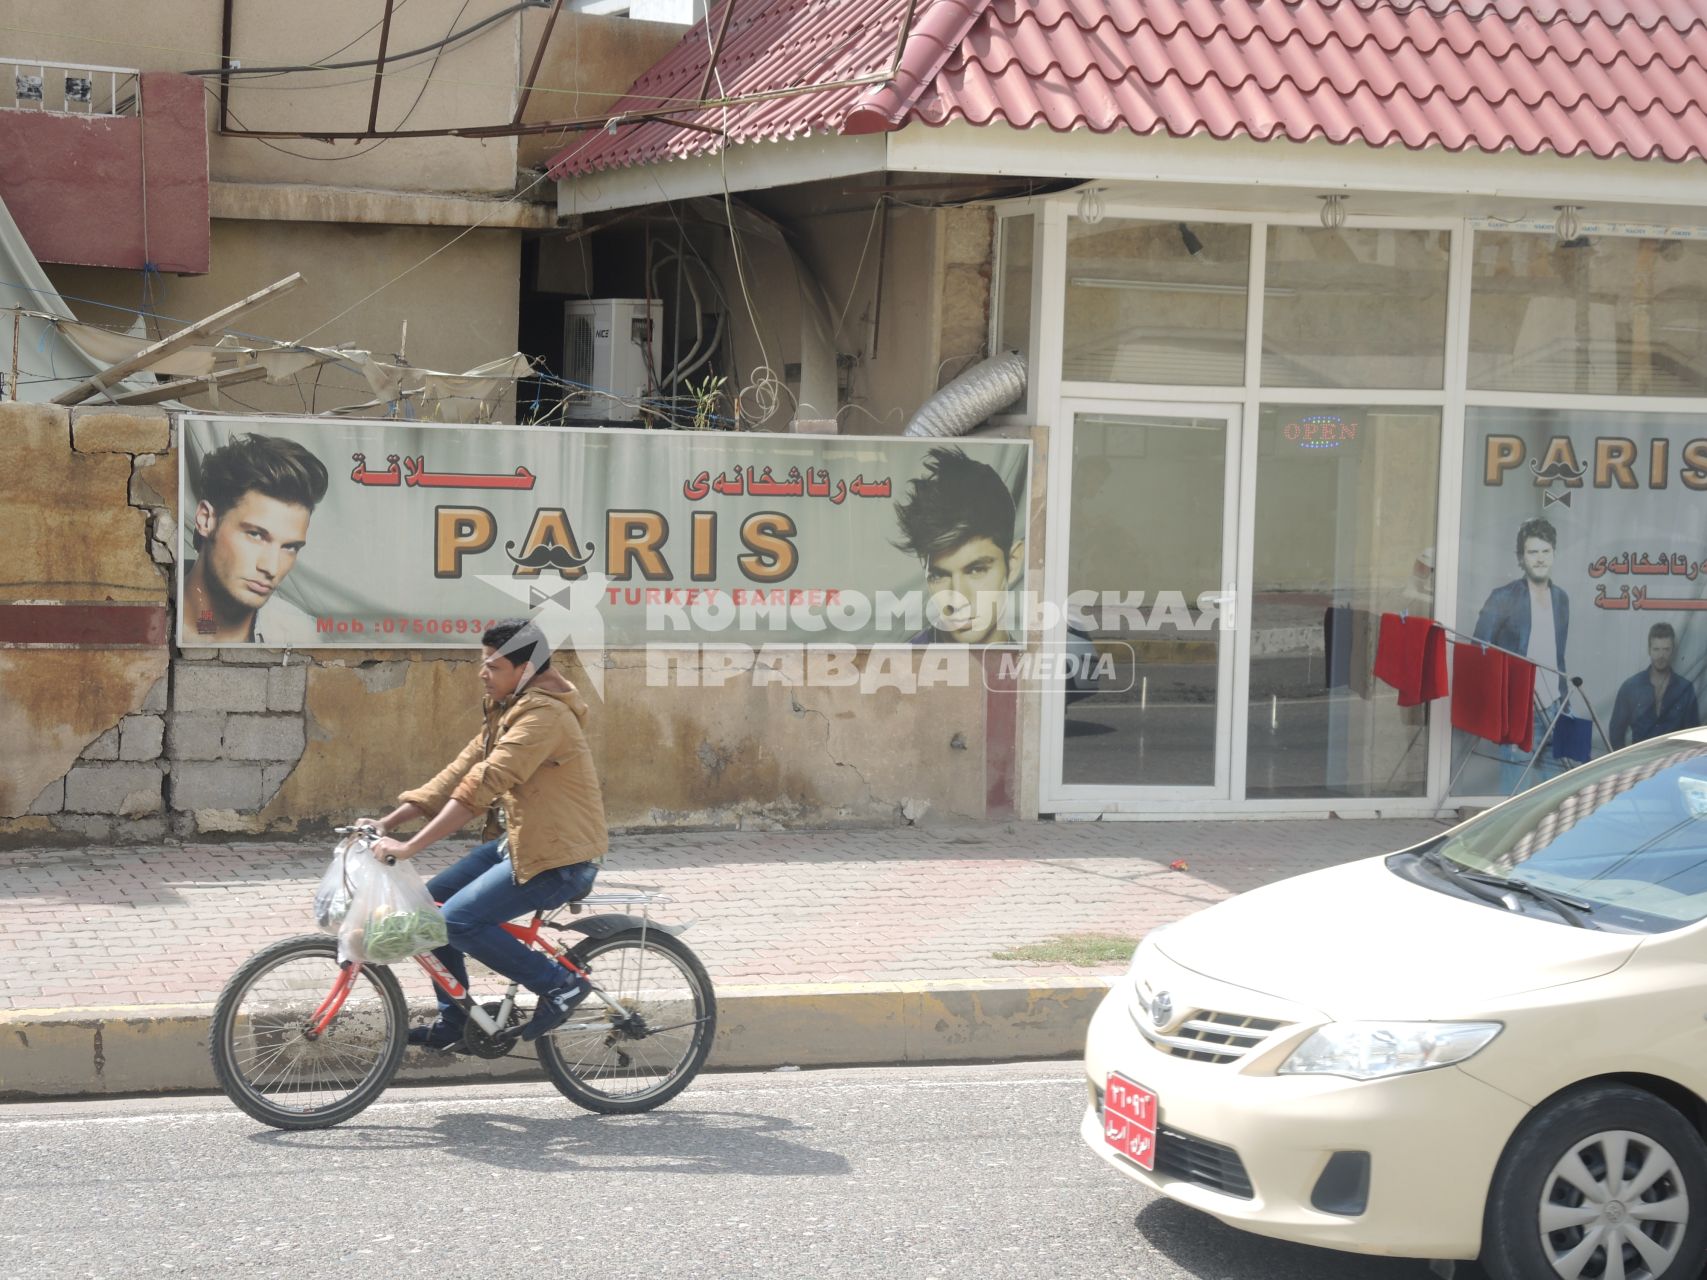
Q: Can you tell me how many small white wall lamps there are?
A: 3